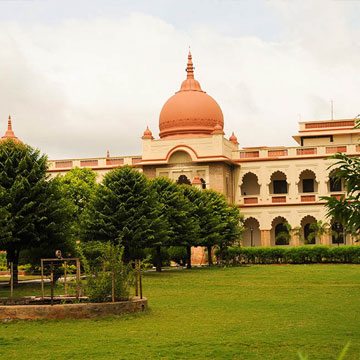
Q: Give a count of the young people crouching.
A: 0